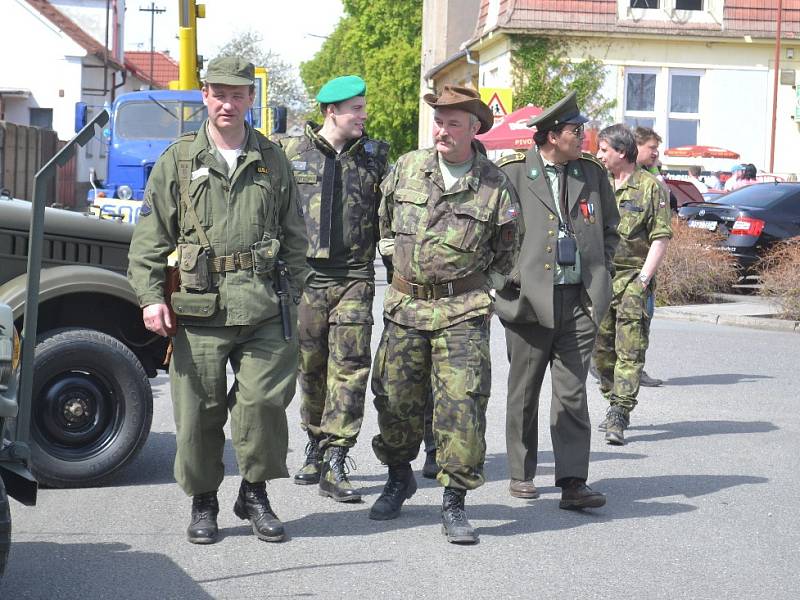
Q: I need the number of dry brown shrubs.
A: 2